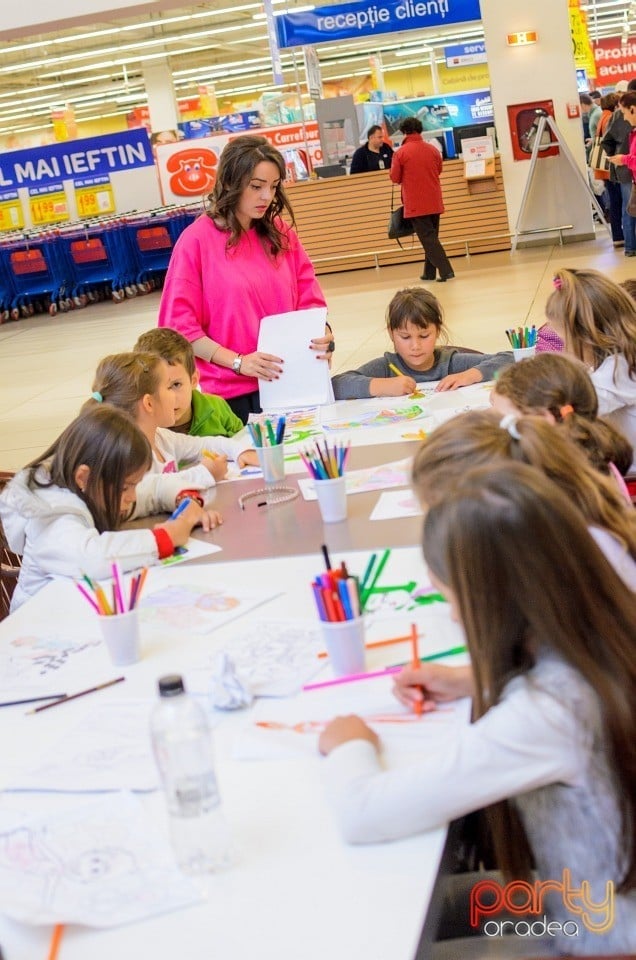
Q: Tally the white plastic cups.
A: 5